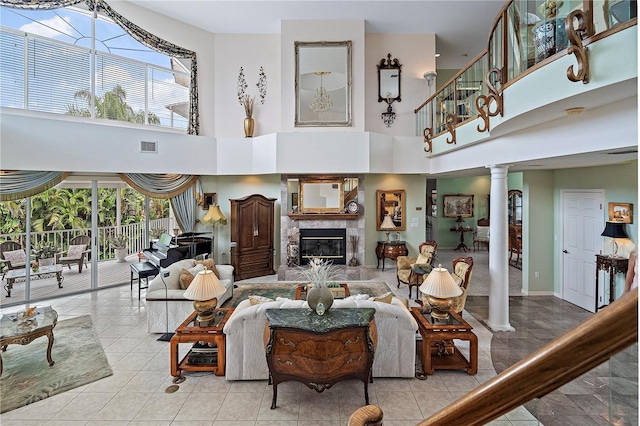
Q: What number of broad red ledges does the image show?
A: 0